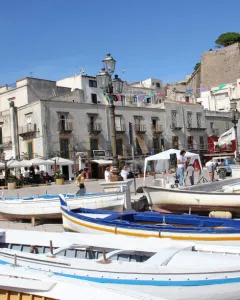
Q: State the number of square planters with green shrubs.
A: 2